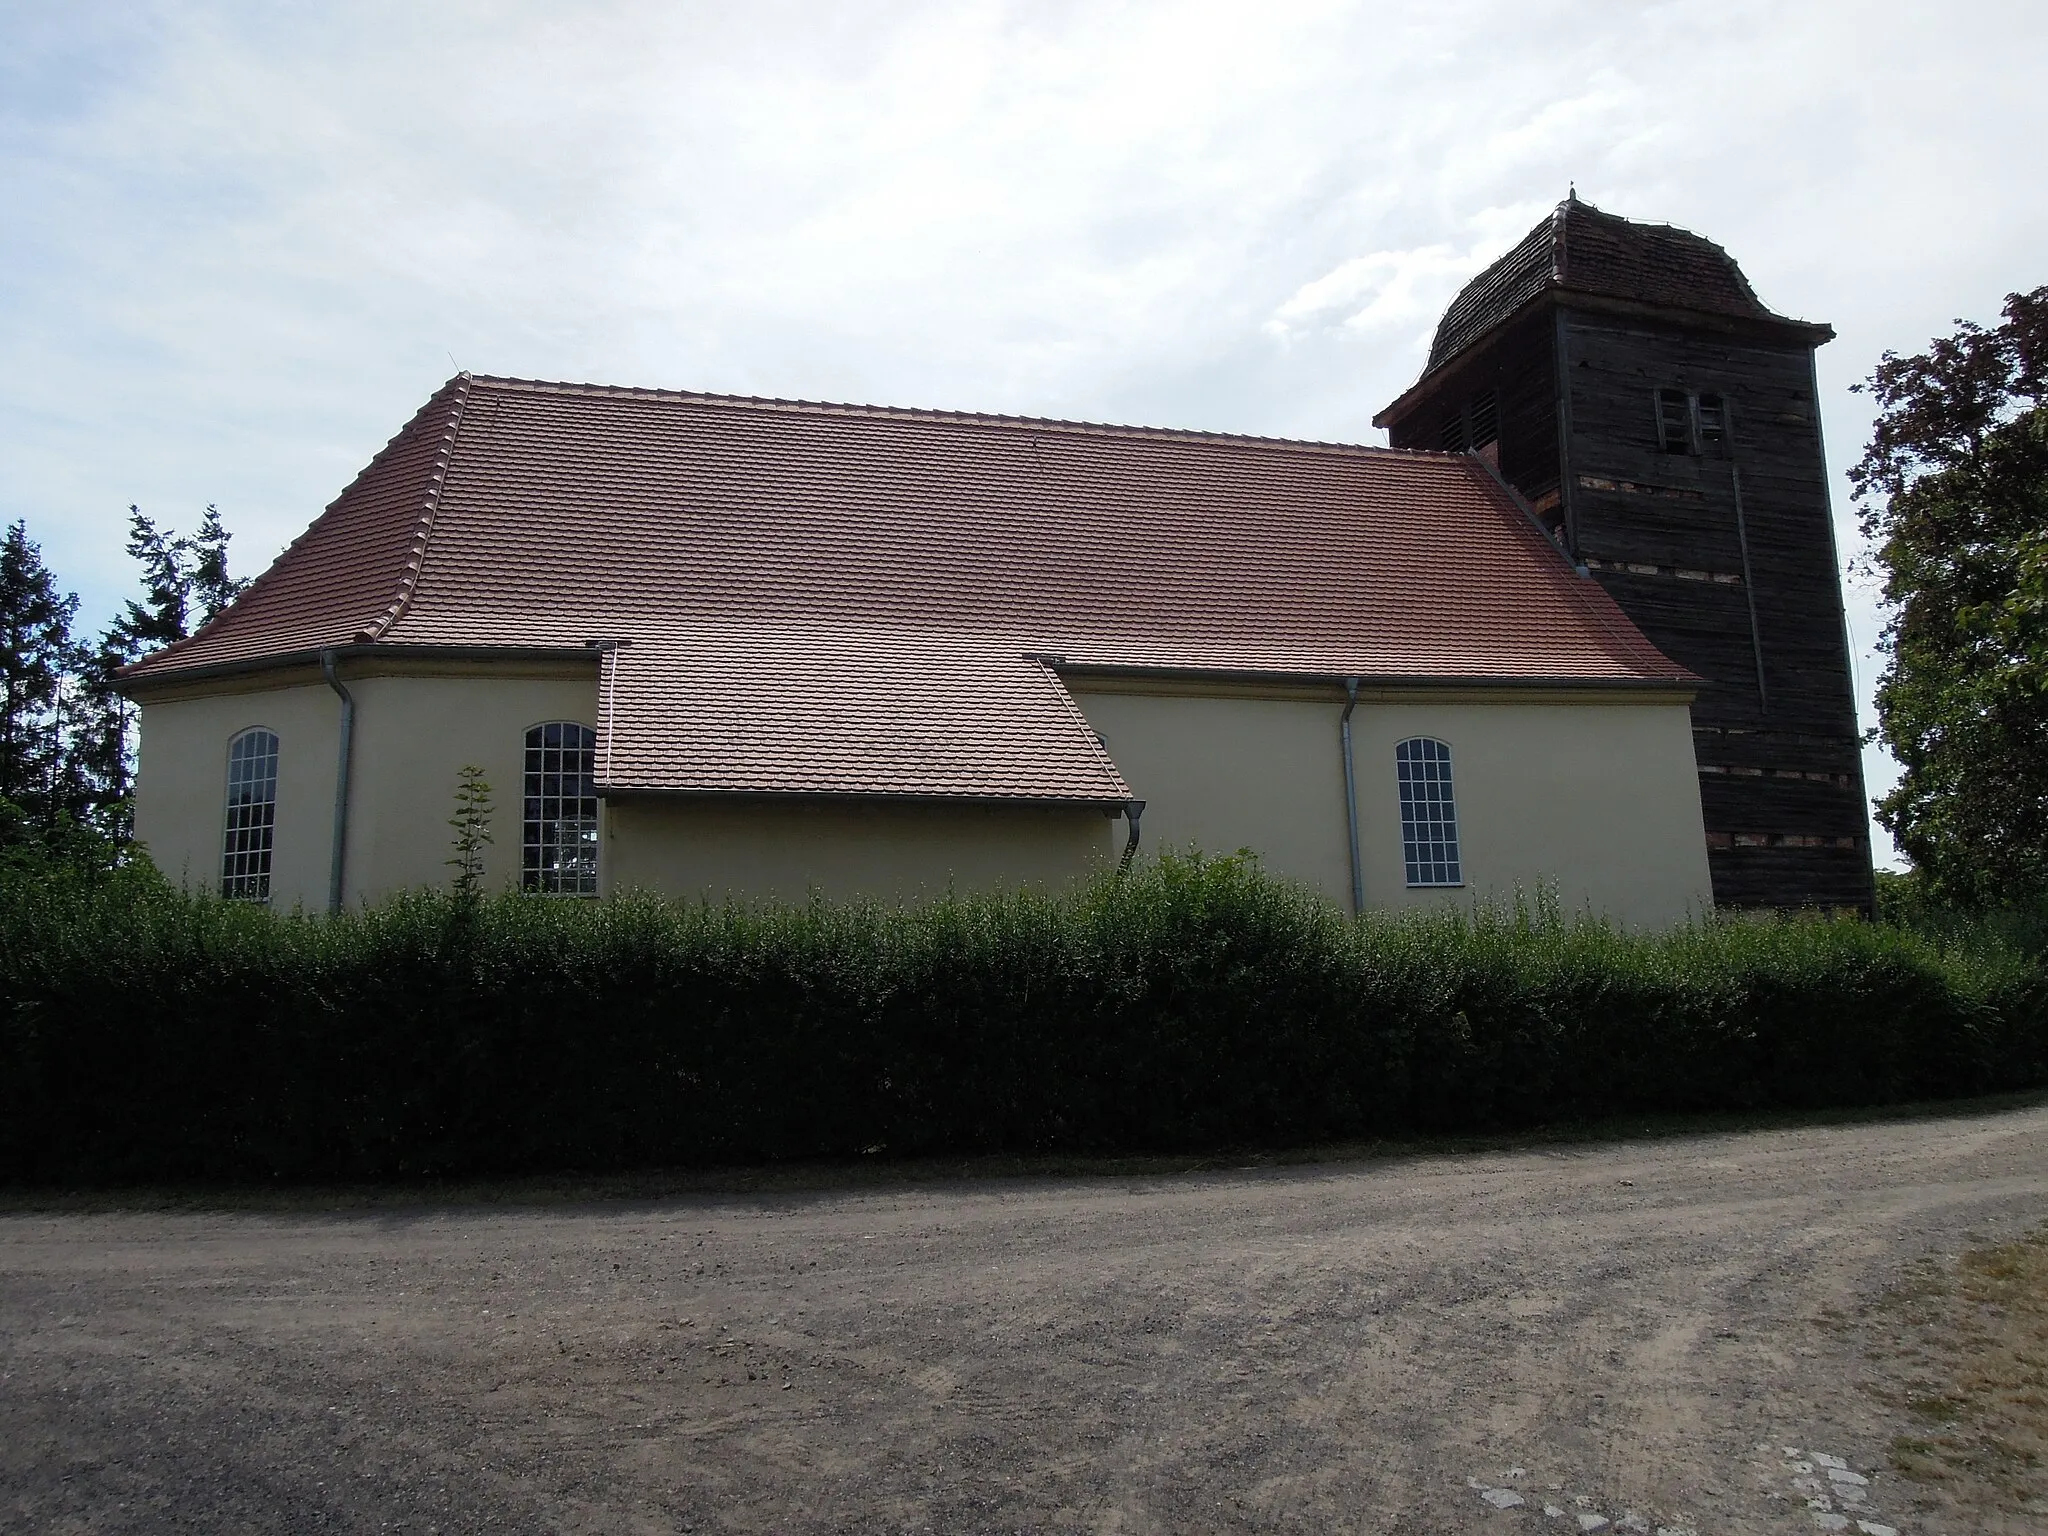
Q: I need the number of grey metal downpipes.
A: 3